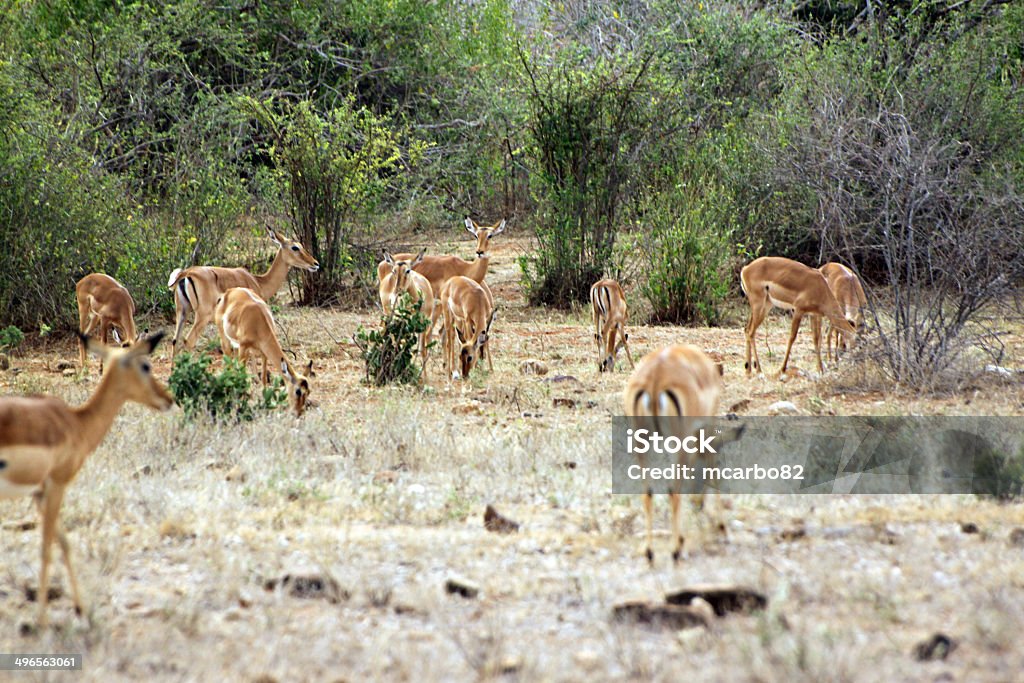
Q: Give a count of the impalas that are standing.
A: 11